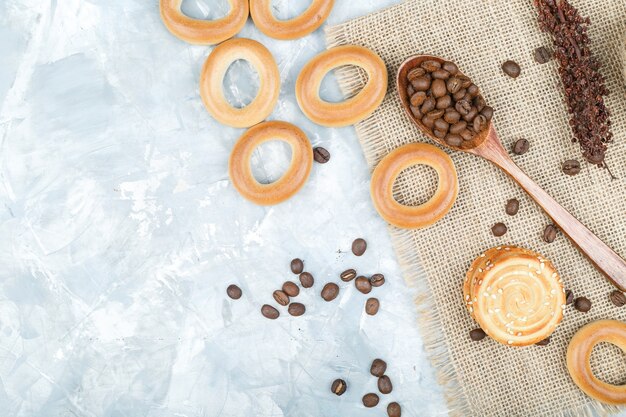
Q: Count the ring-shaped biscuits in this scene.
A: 7